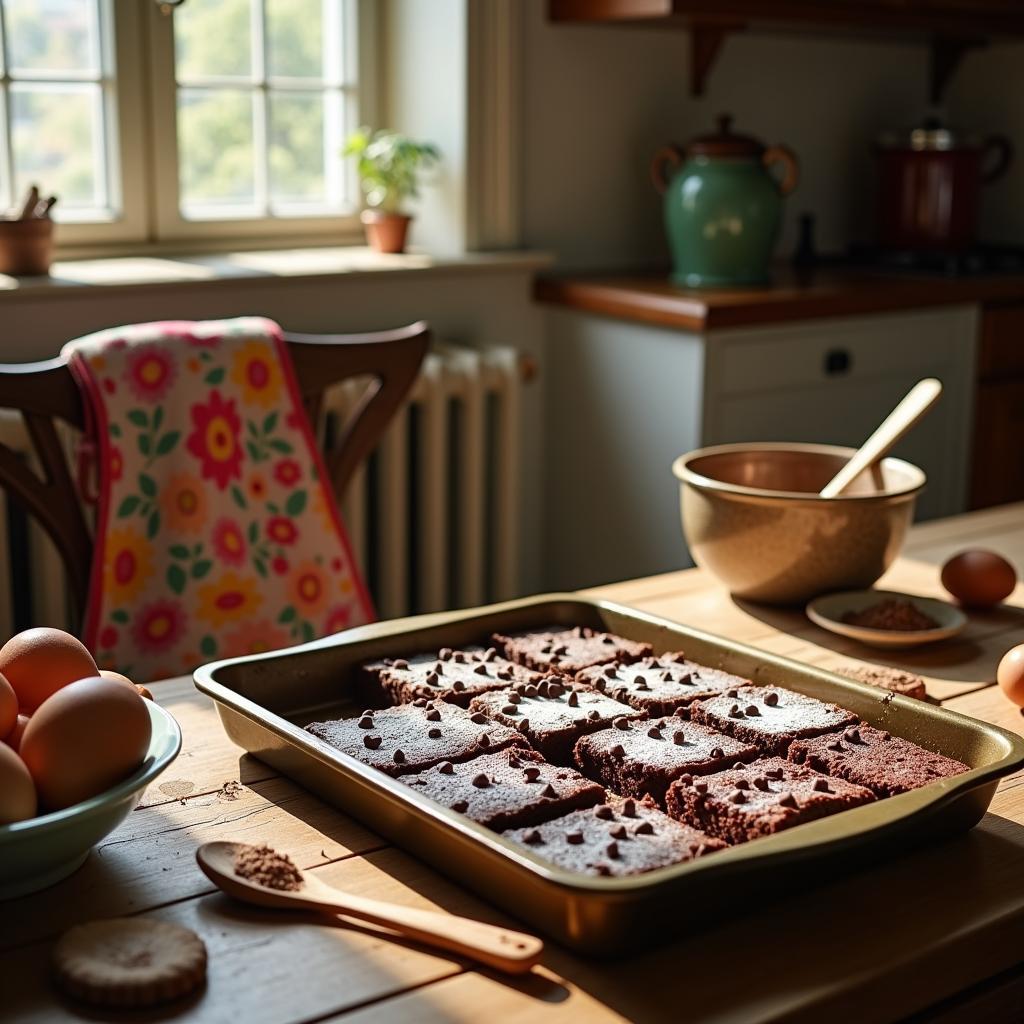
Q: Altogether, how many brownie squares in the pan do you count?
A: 11